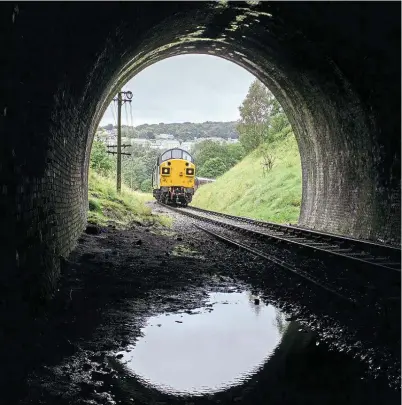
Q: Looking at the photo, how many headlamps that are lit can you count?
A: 2